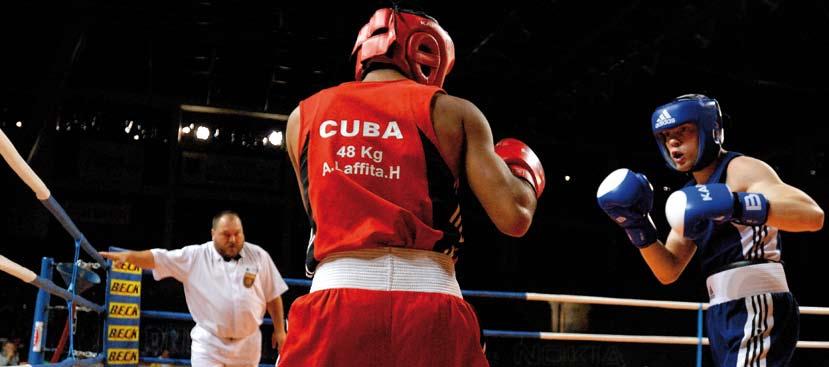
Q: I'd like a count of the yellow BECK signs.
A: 5